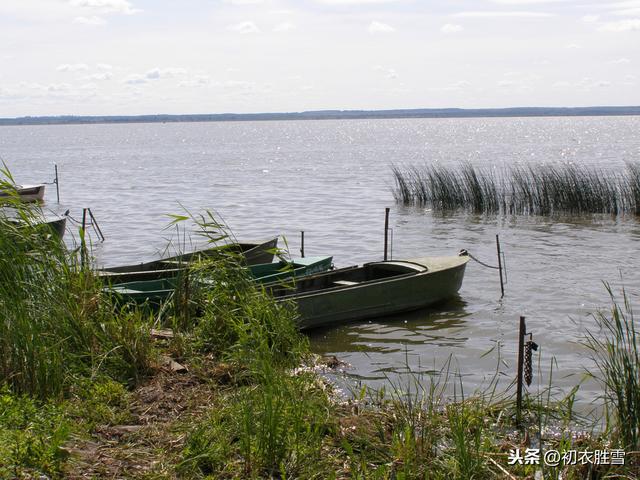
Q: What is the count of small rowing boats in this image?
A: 5